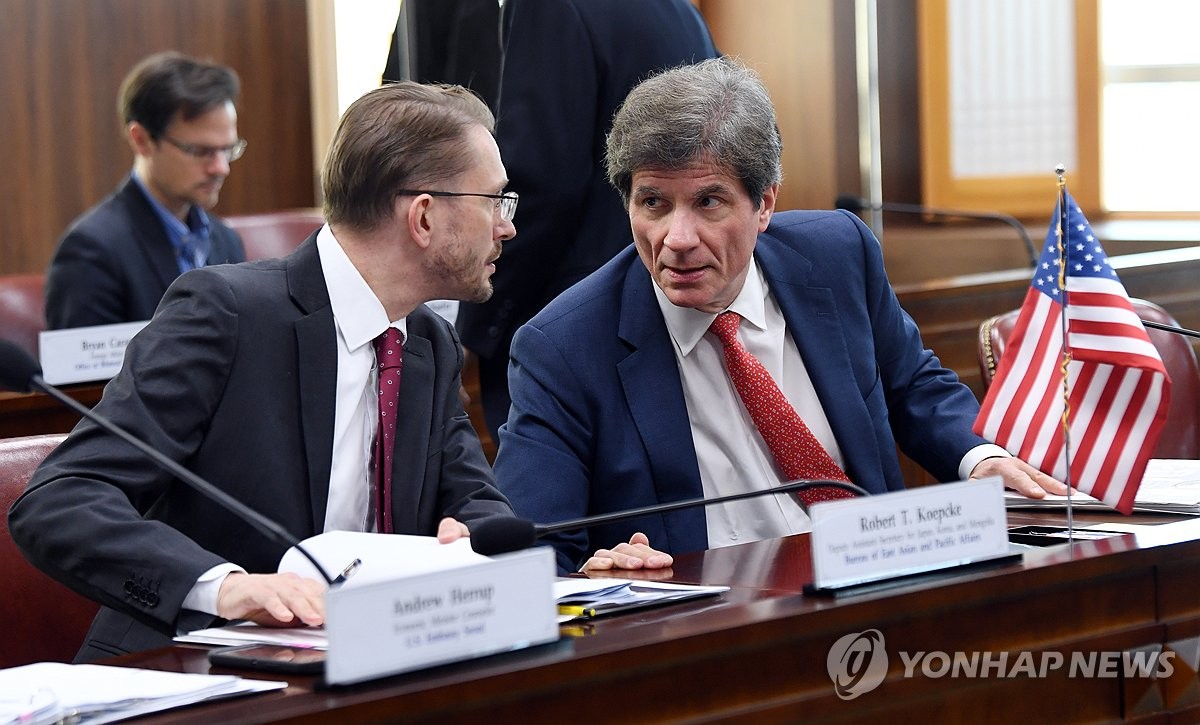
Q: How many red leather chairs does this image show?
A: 4